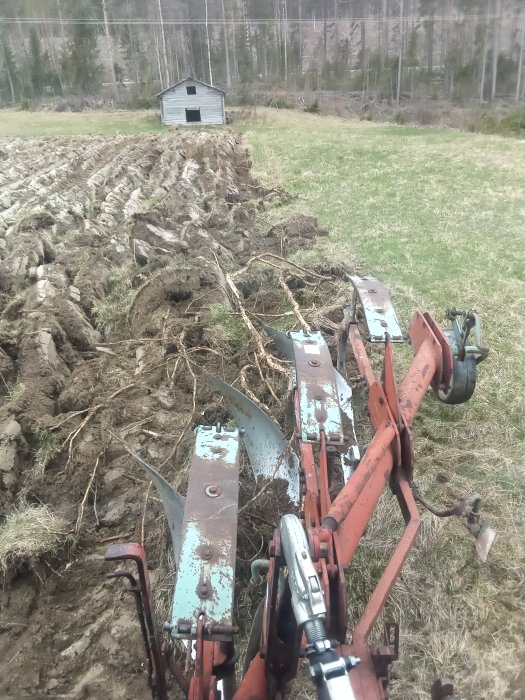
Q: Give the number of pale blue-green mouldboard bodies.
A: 3